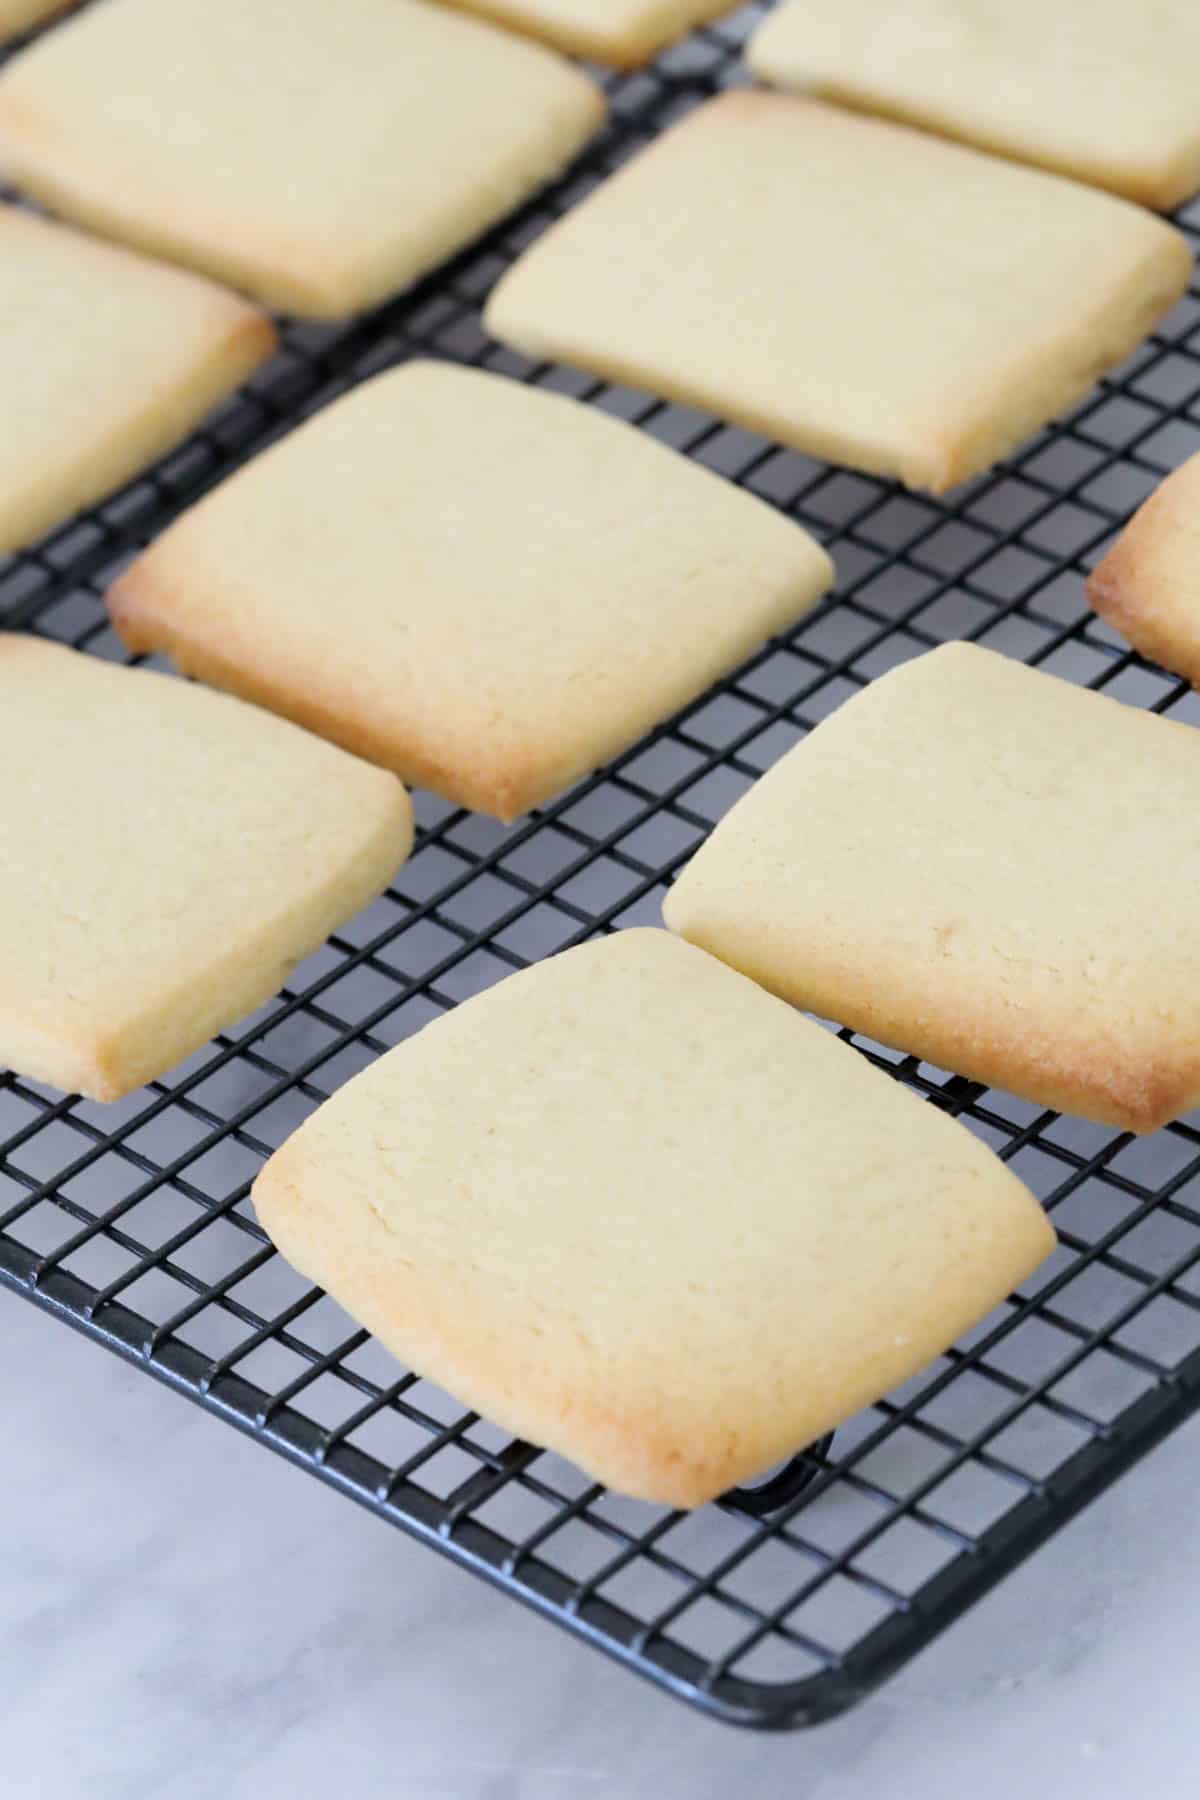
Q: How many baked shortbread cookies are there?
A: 11